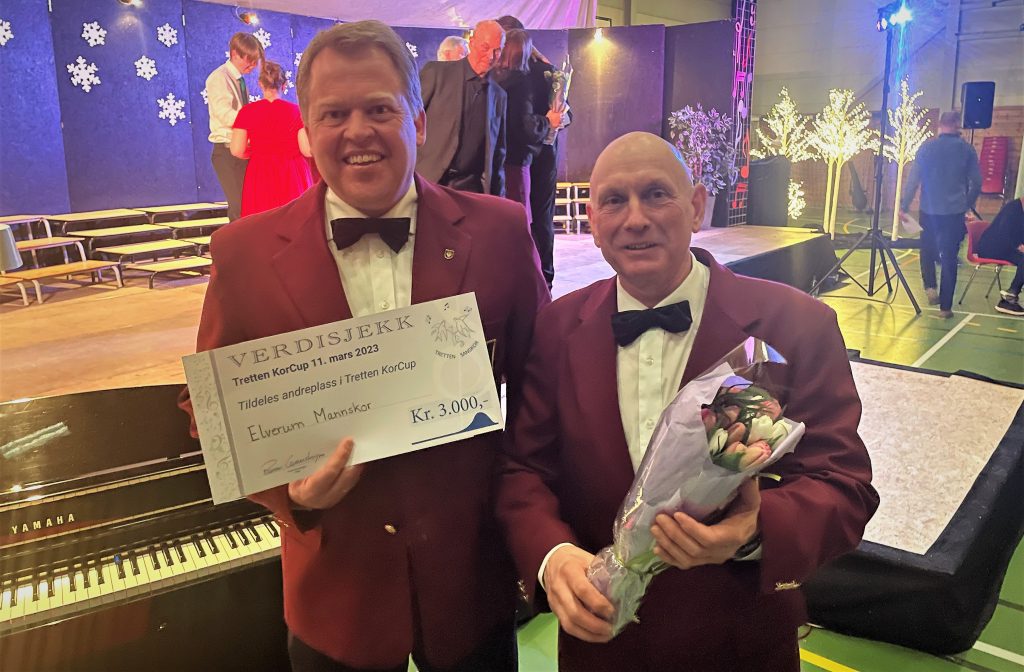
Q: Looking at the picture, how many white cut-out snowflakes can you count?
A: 13